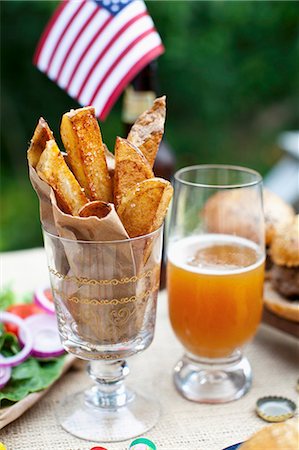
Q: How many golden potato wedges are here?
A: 7